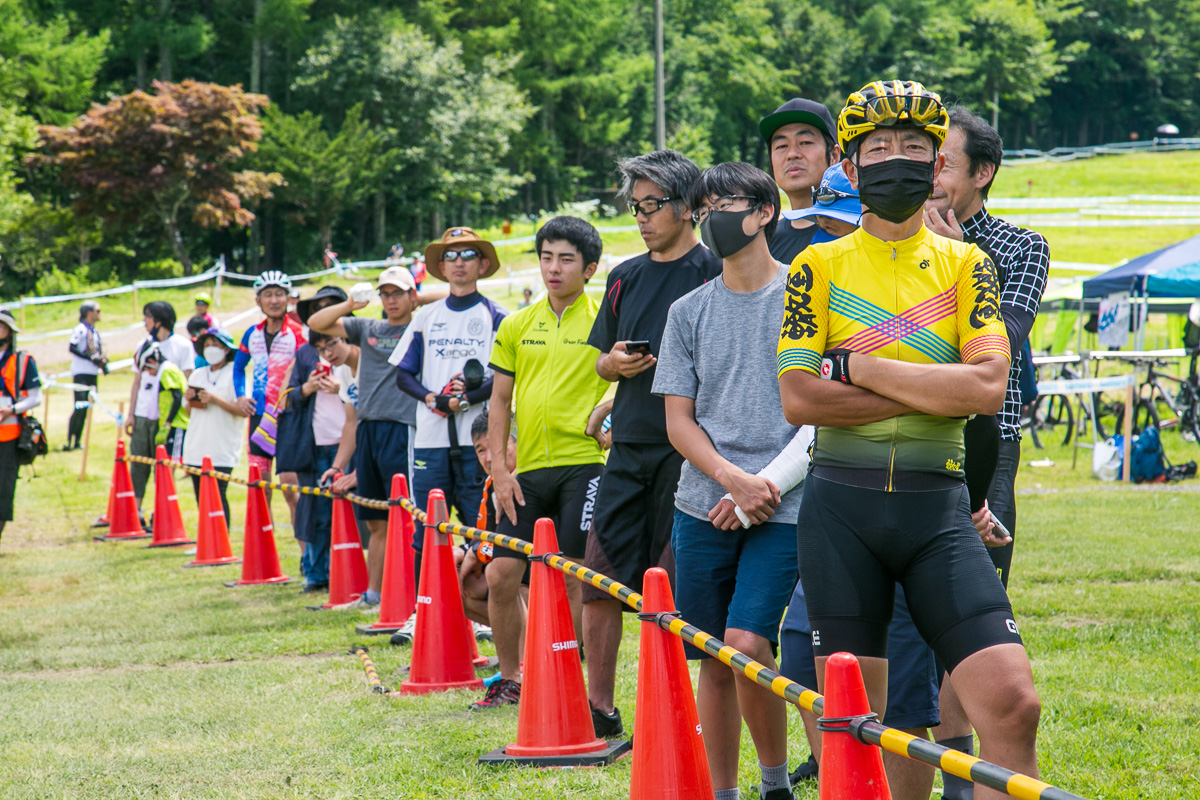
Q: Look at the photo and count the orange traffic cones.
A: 12